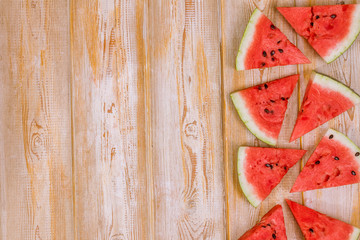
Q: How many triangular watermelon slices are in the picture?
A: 8